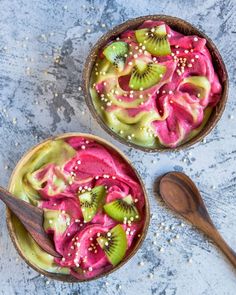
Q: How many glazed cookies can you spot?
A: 0